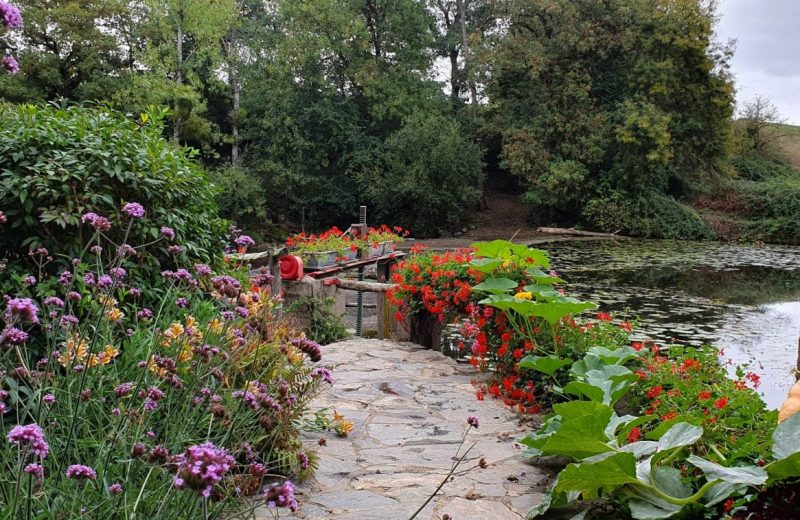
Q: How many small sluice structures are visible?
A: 1